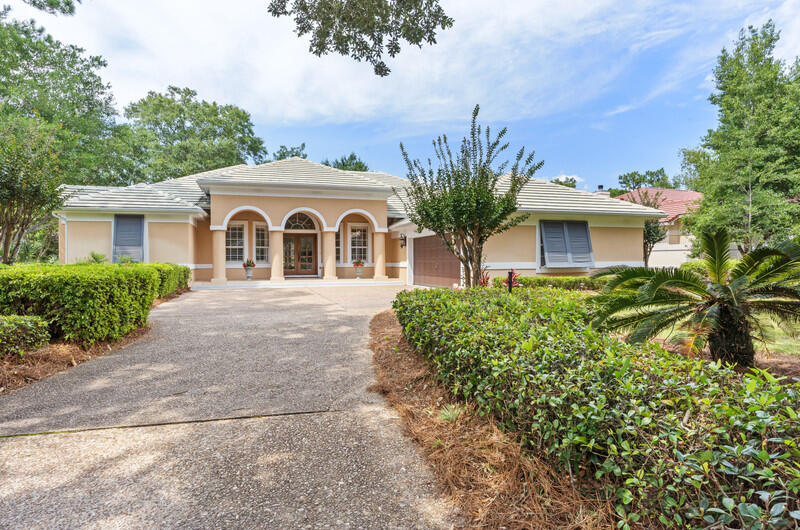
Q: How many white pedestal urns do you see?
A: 2